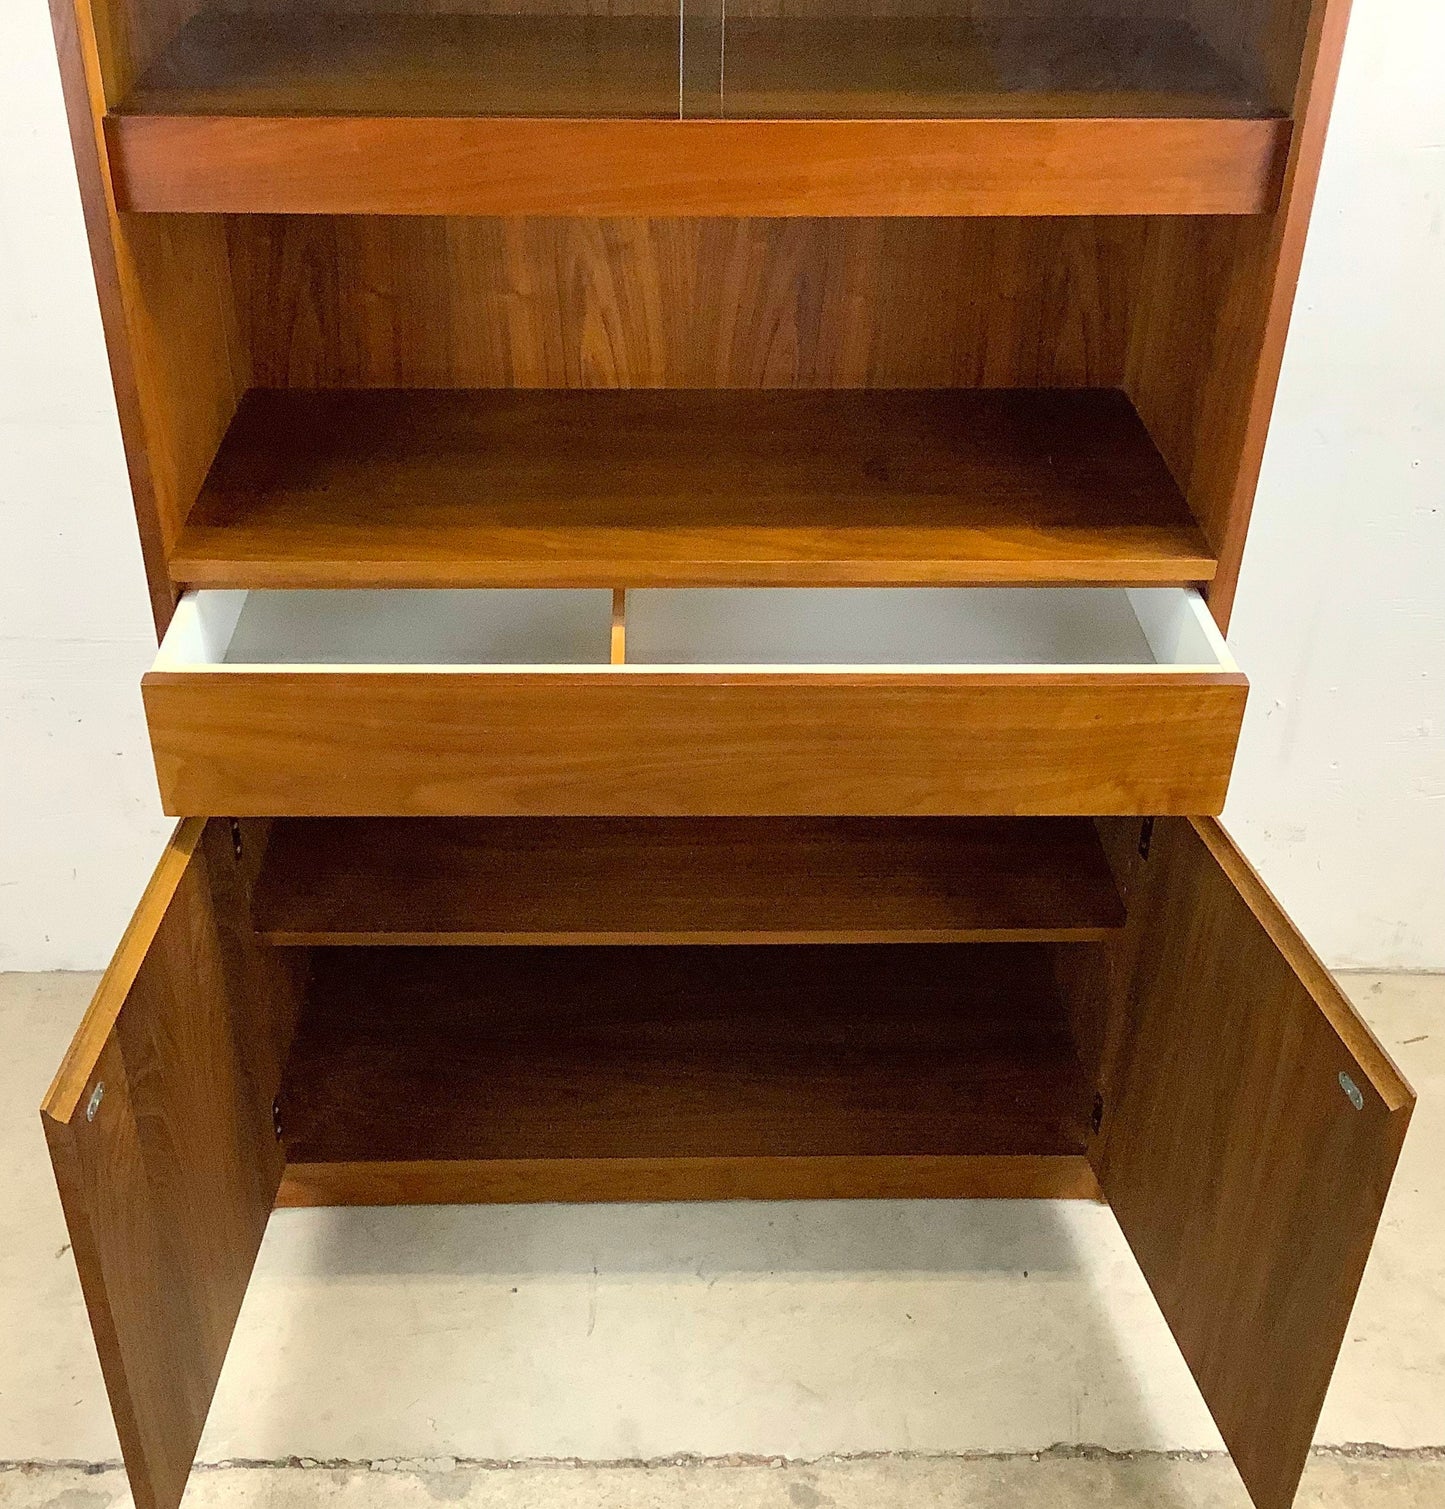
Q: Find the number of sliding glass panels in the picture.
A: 2